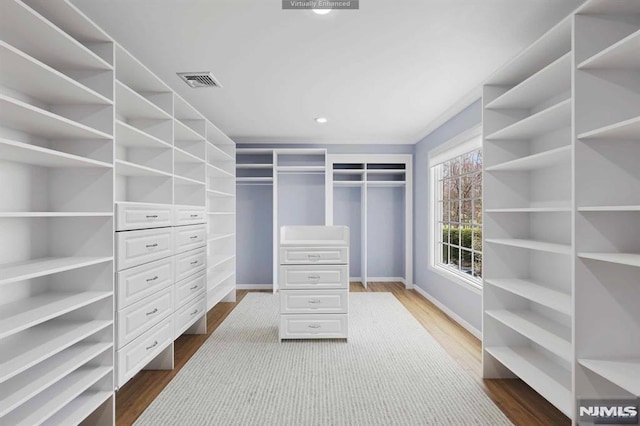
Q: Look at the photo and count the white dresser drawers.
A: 14